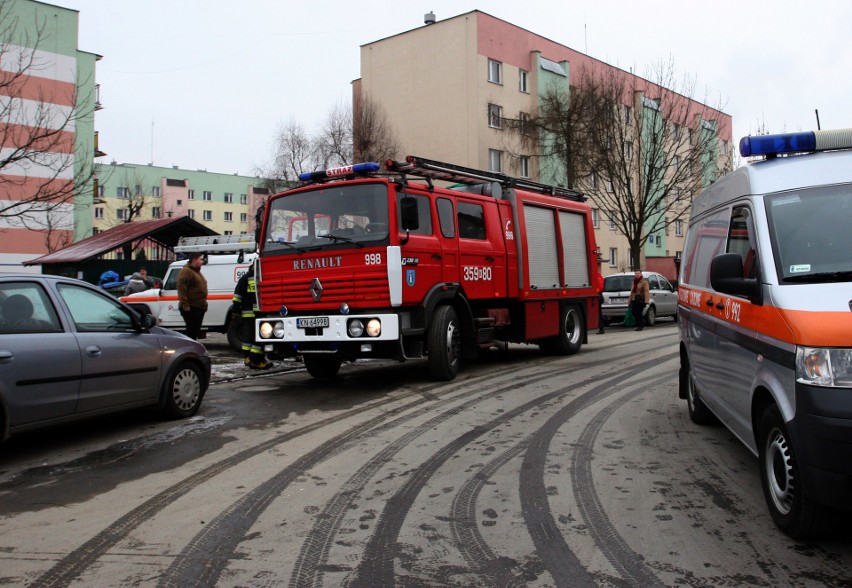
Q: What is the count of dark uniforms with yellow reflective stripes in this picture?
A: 1